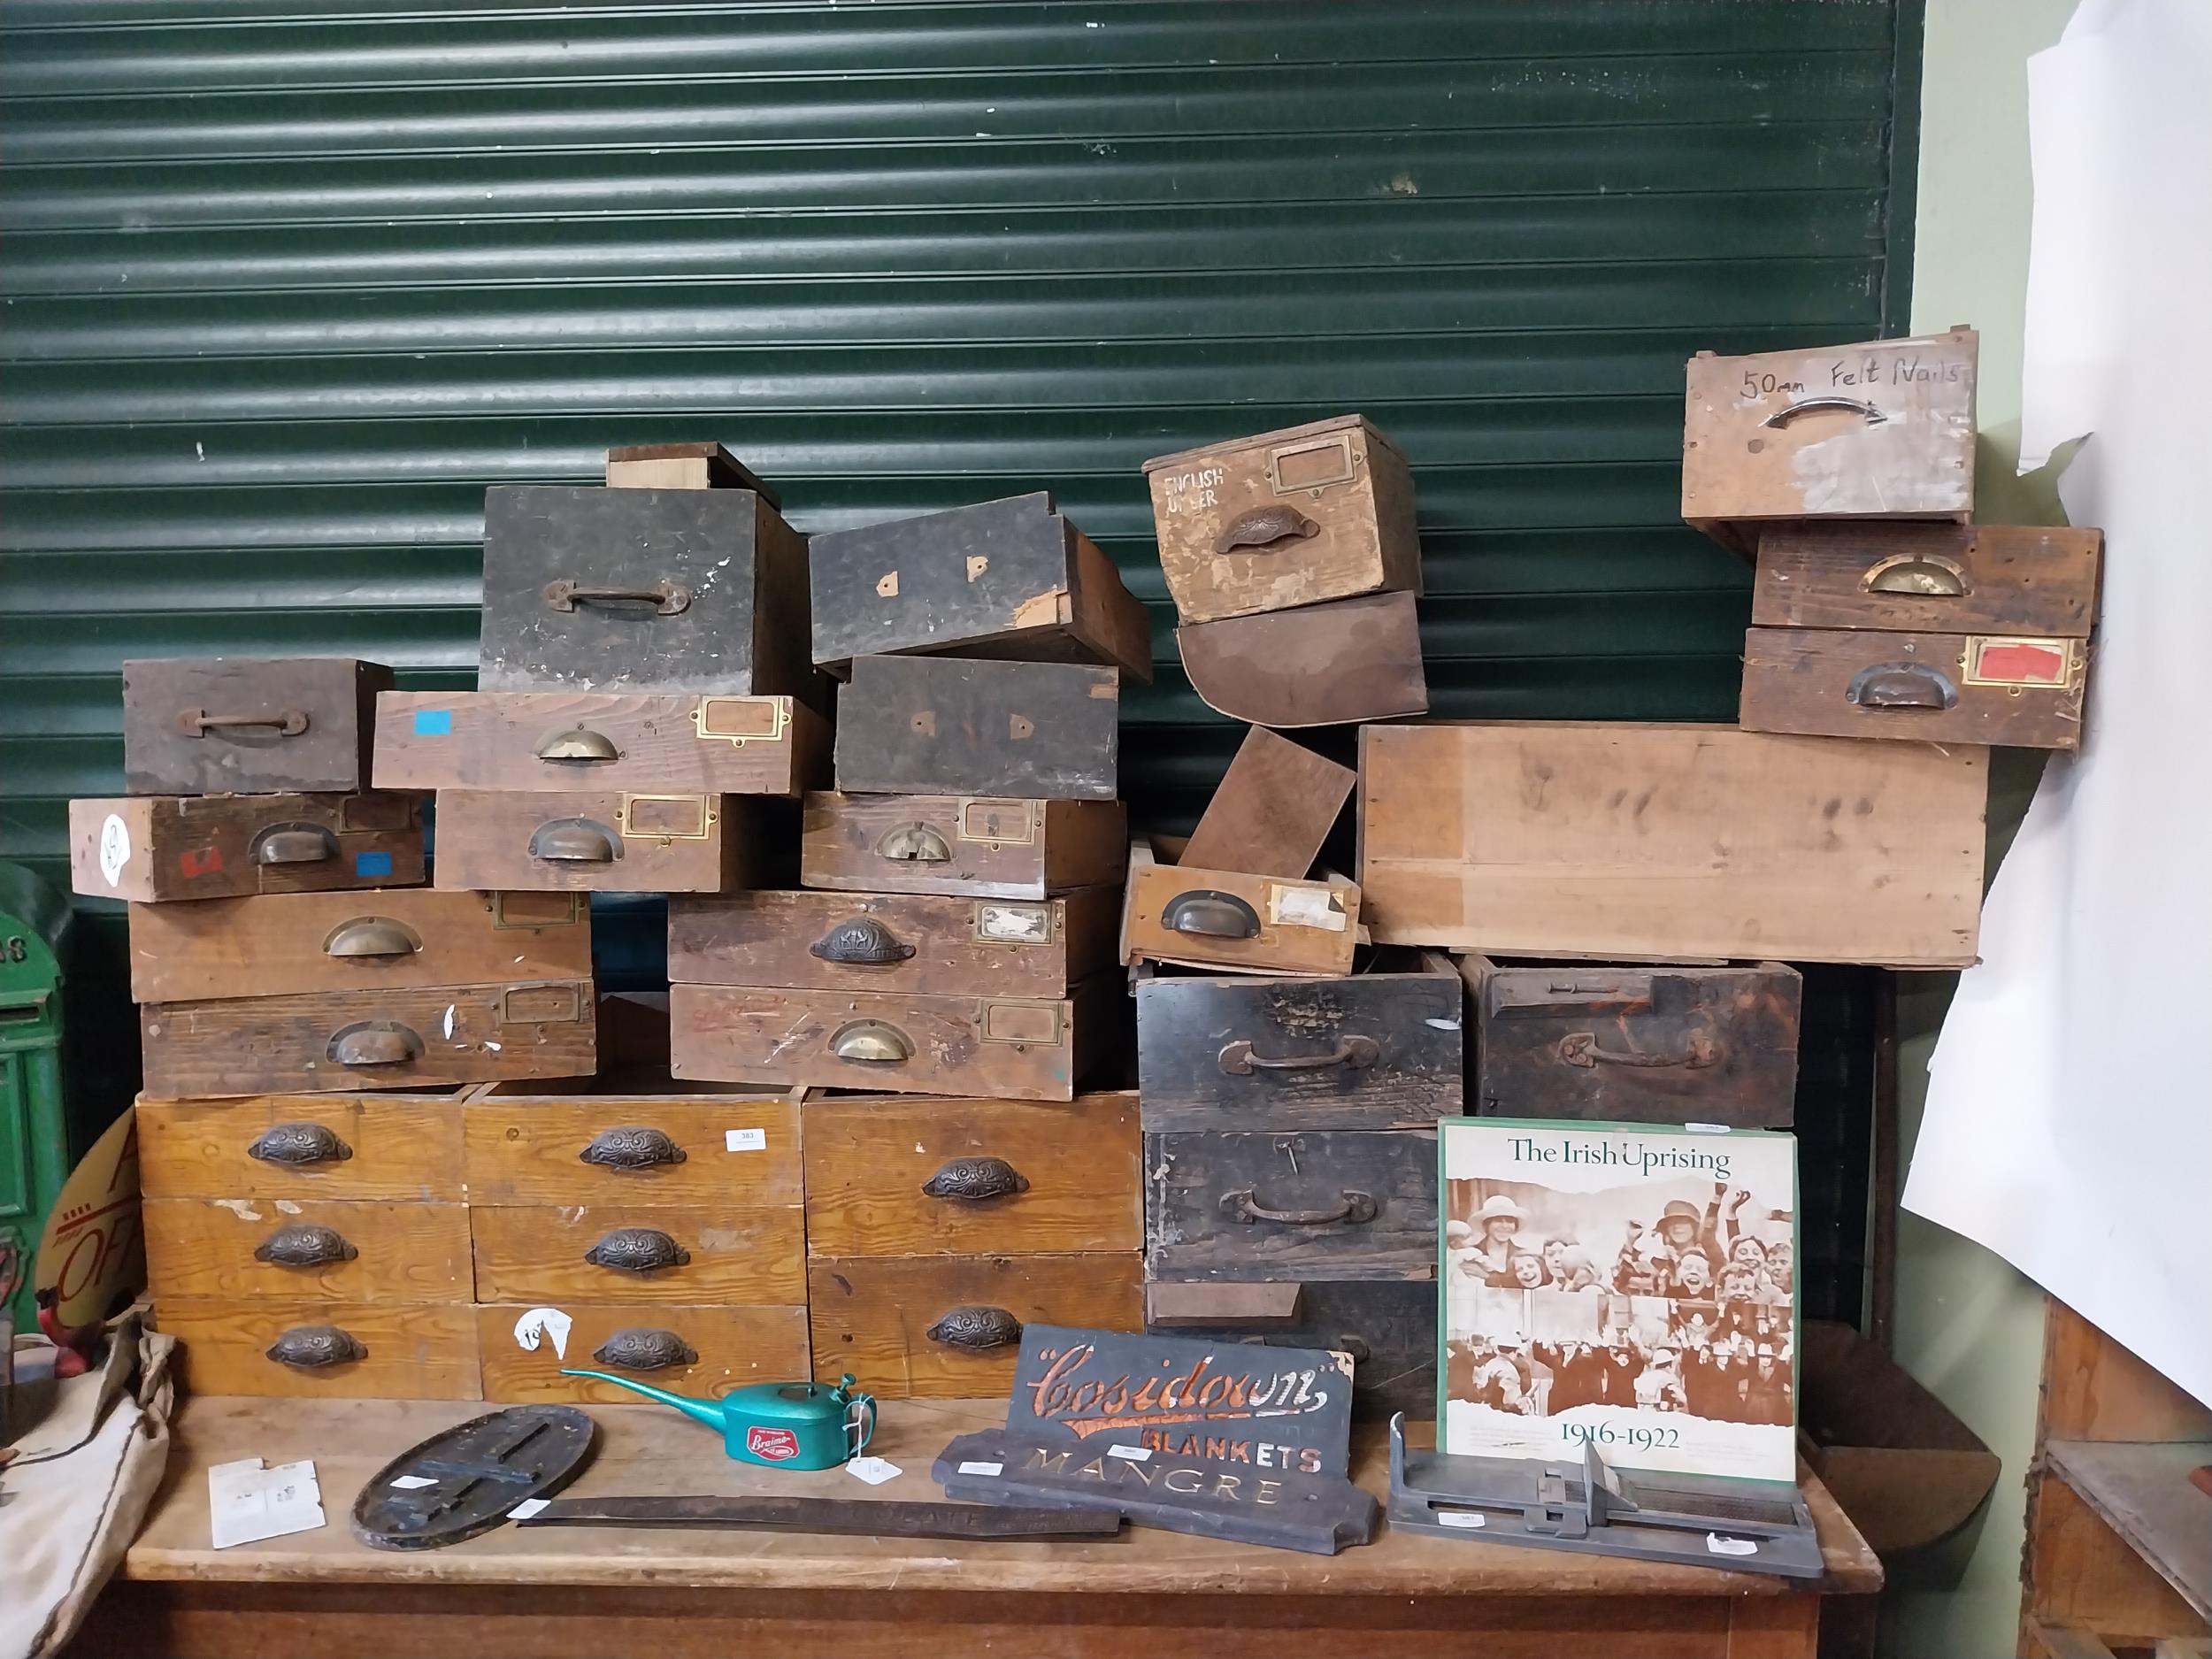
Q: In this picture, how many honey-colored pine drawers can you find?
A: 8